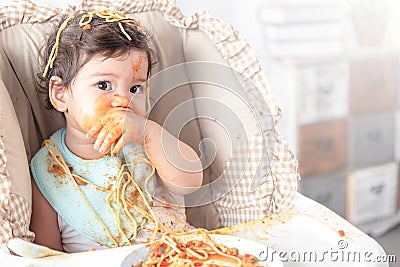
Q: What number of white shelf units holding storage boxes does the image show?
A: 1